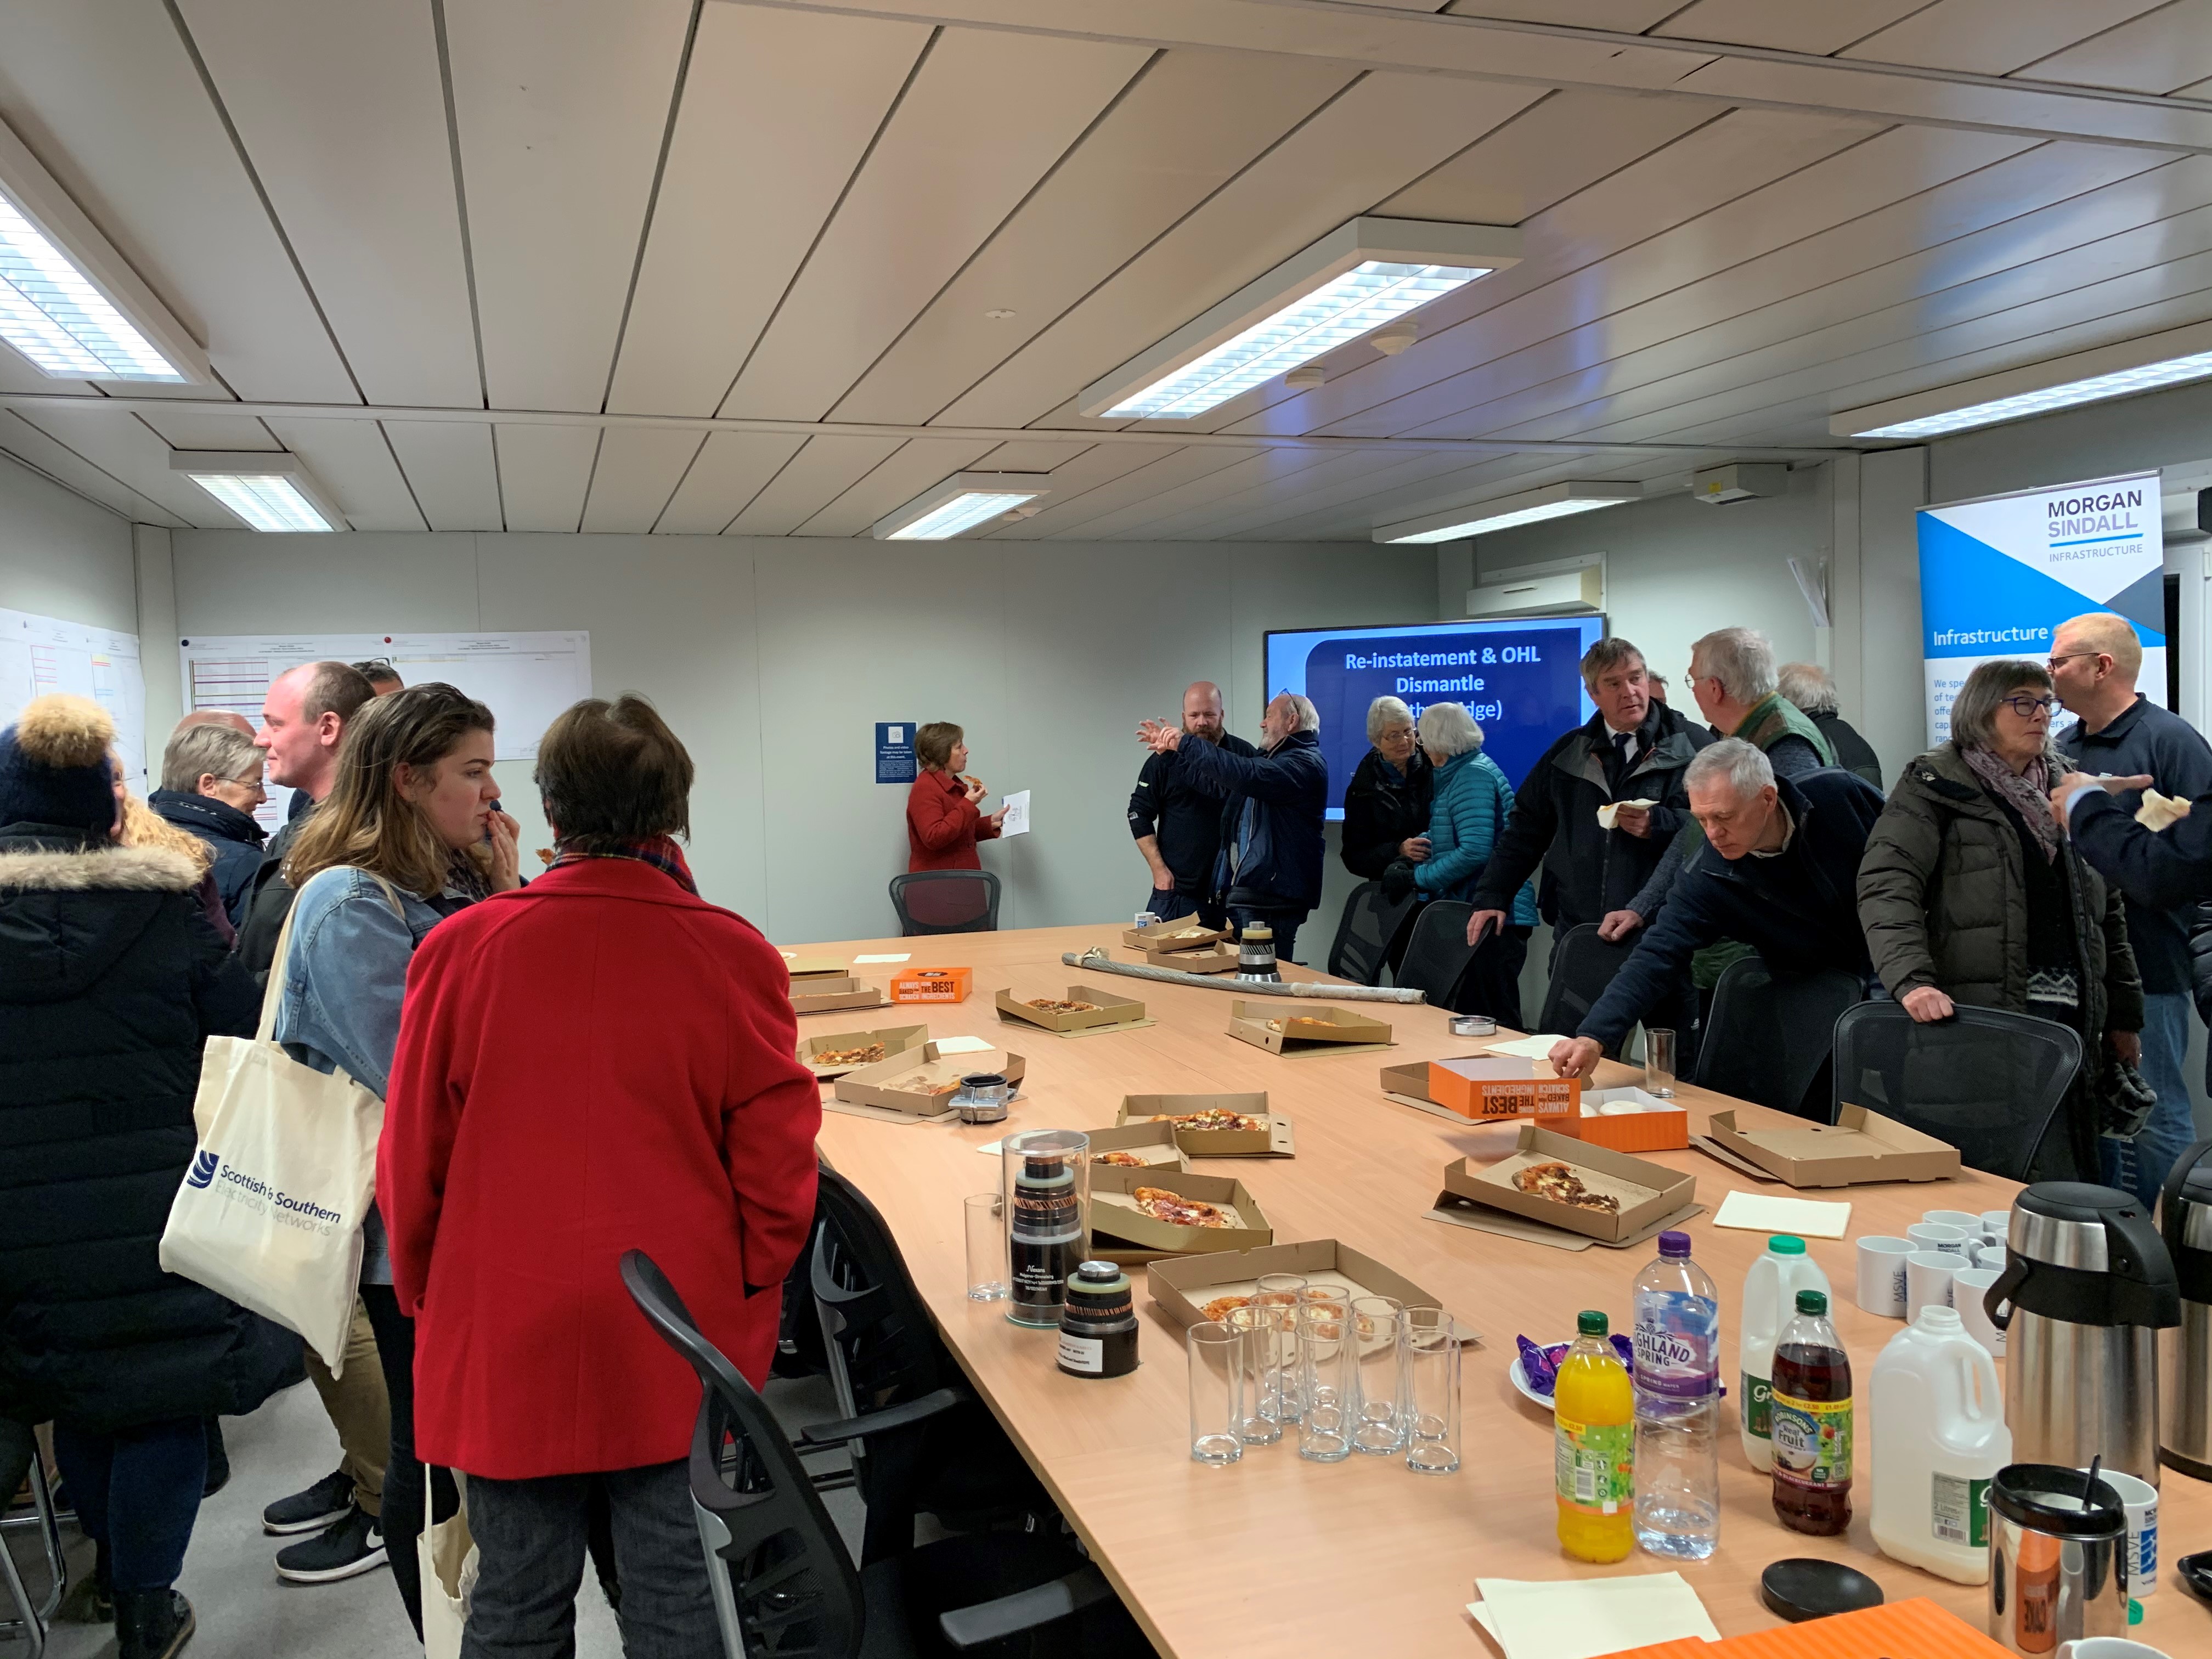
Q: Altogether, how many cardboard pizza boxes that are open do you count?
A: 14